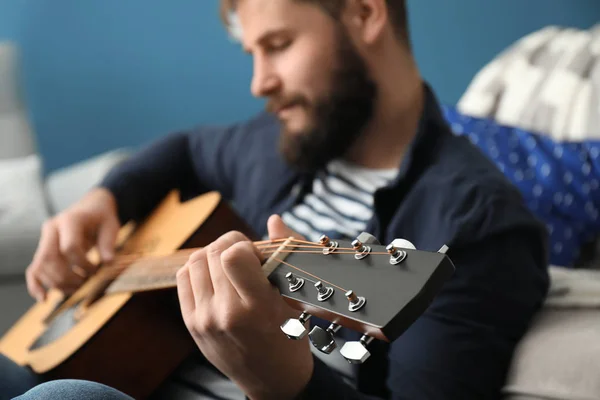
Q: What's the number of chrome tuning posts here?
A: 6